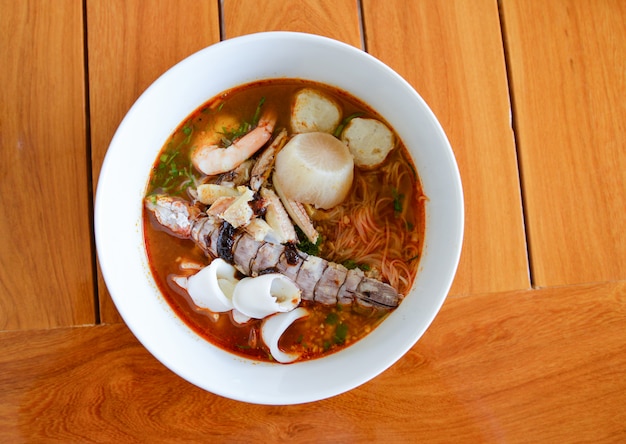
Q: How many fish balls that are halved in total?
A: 2